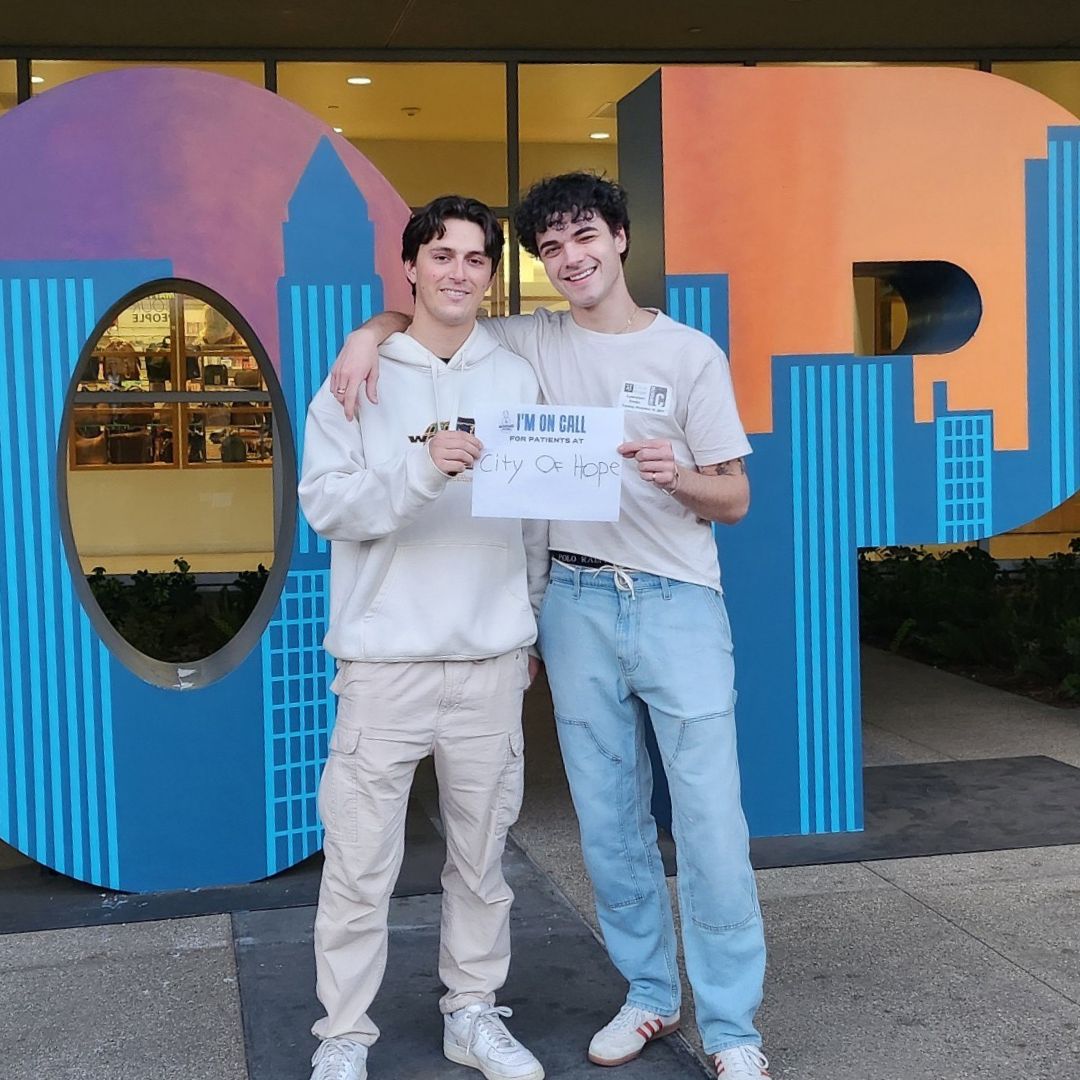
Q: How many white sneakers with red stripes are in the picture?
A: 2